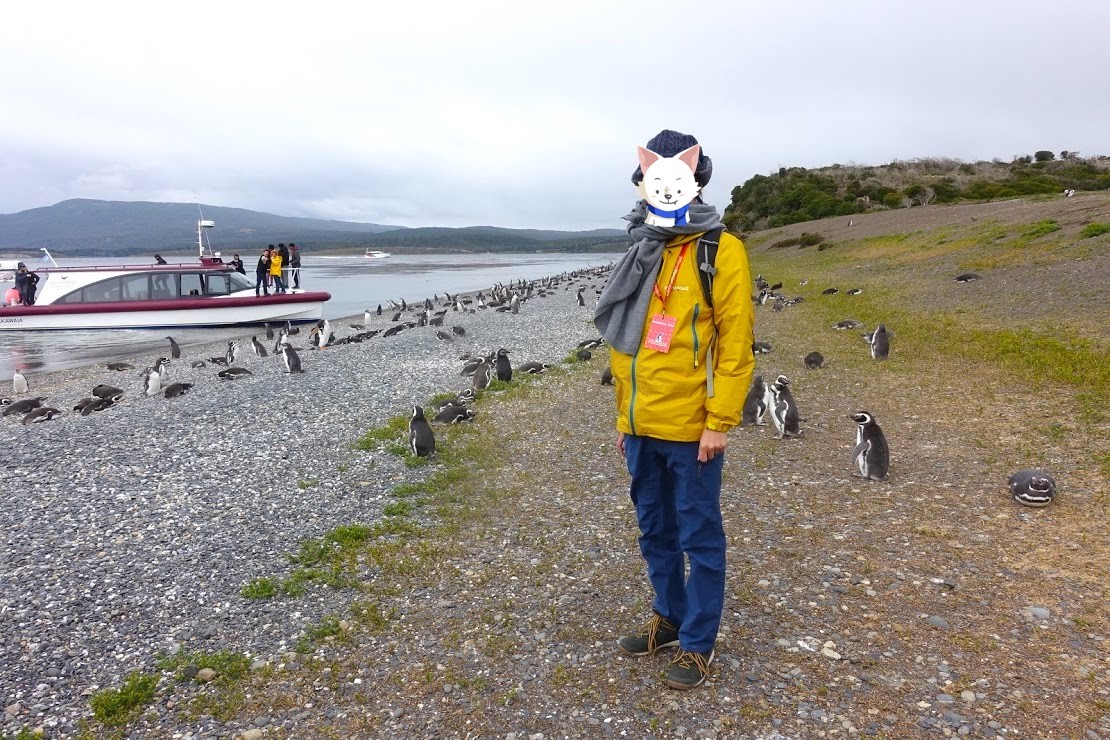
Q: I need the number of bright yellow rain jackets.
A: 2